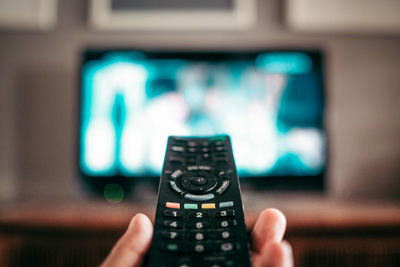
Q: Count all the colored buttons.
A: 4